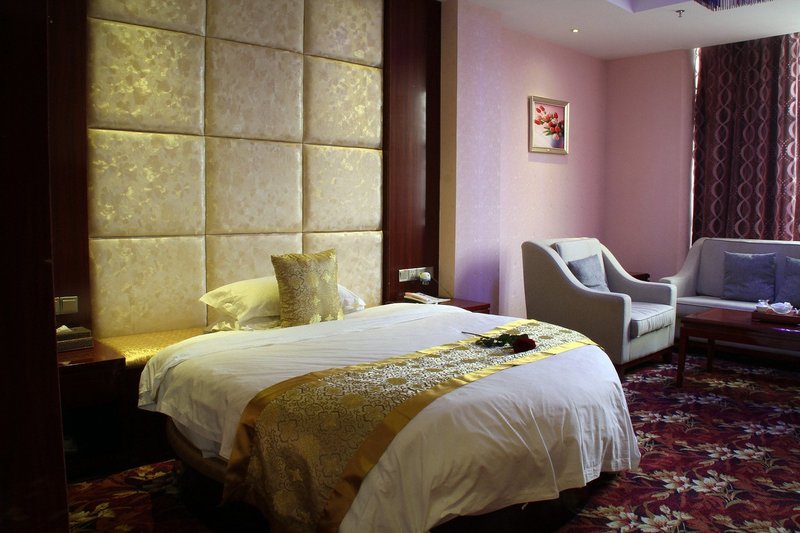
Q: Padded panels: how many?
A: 12